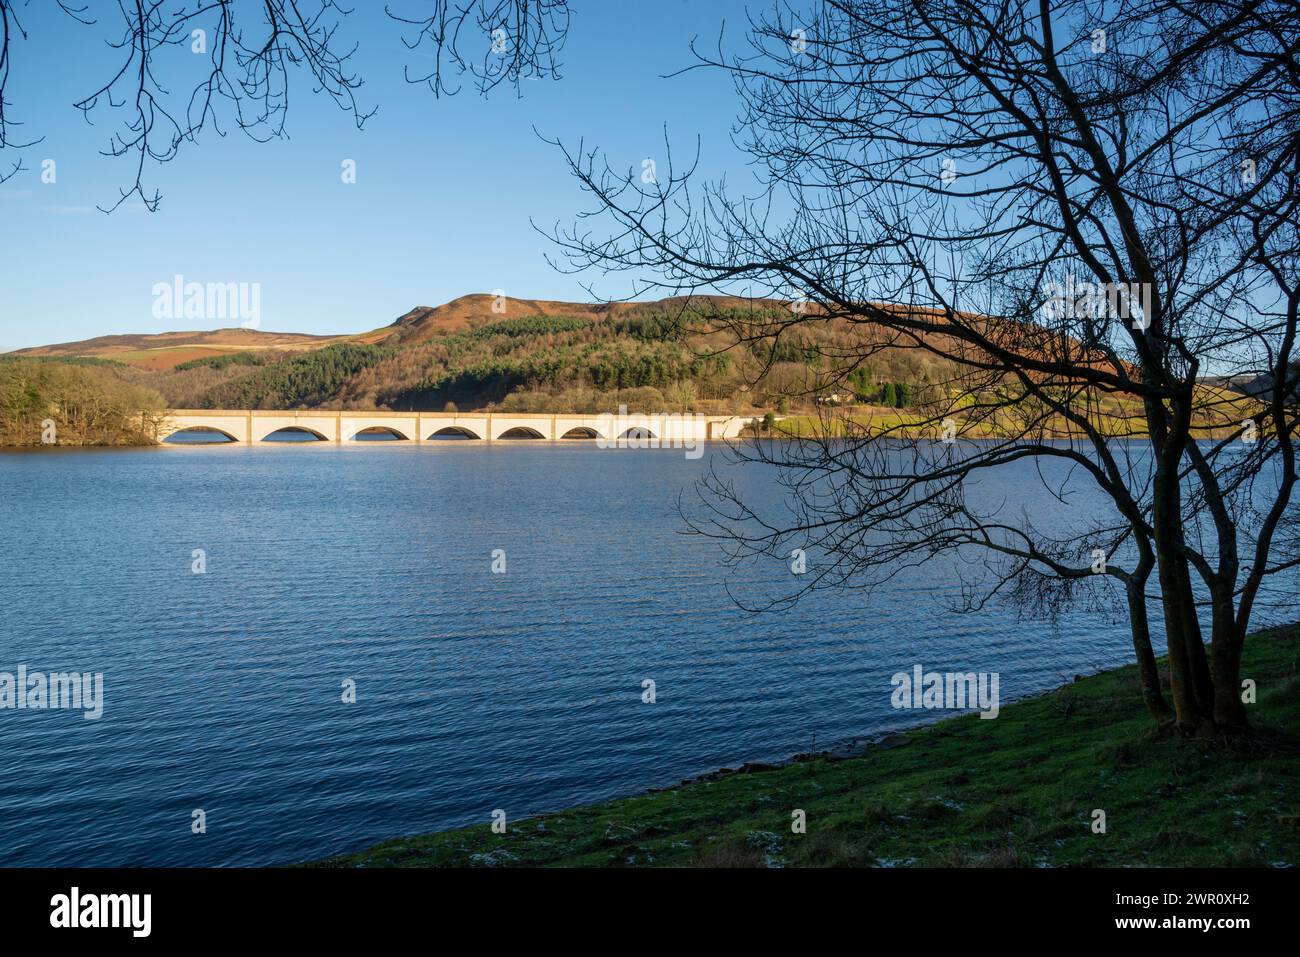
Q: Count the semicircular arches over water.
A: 7